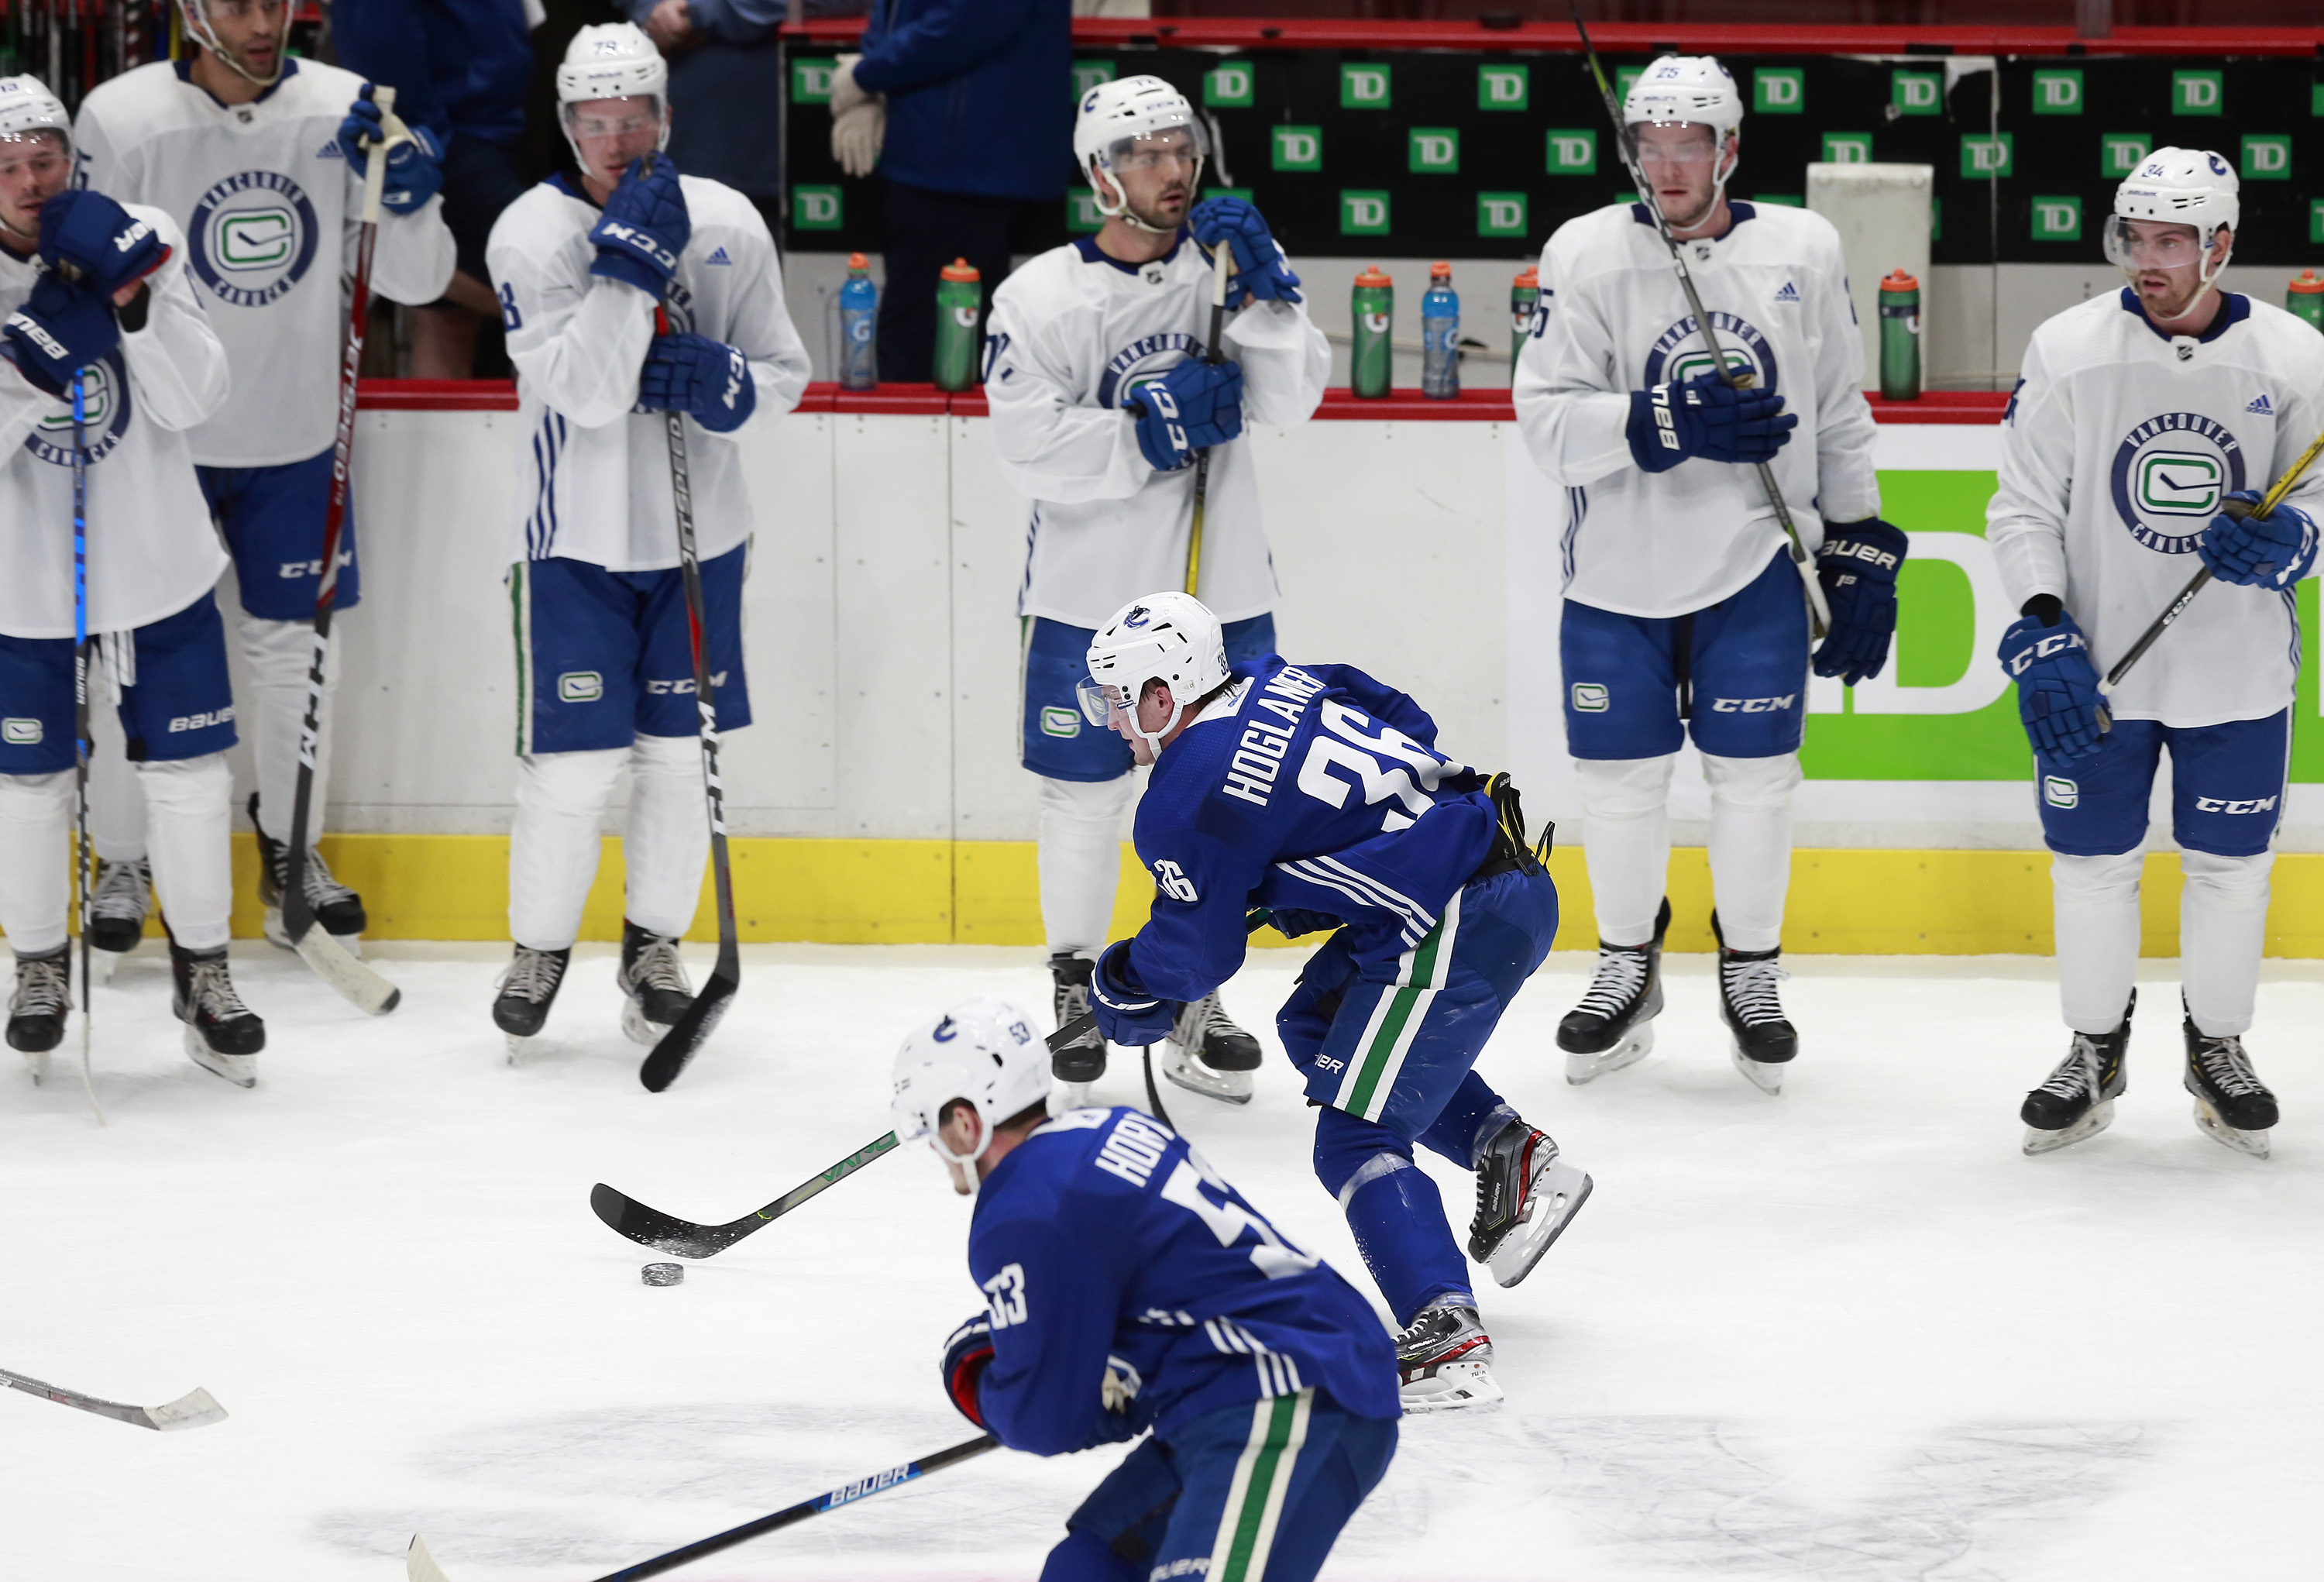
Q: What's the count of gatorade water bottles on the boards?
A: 7